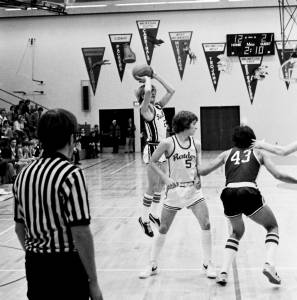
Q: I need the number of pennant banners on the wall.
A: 7